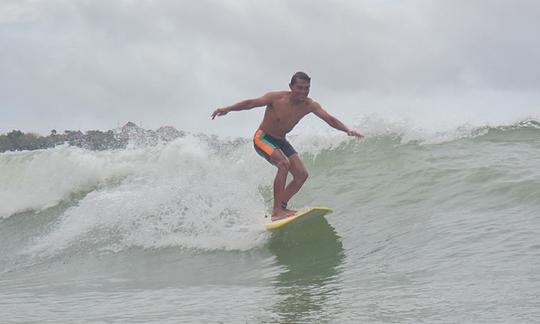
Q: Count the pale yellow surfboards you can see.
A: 1